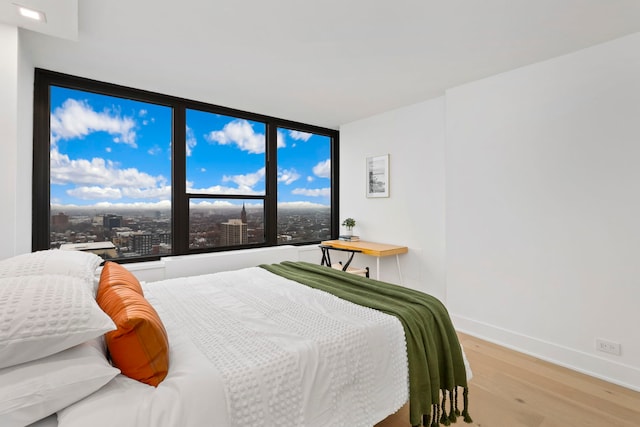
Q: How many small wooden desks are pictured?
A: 1